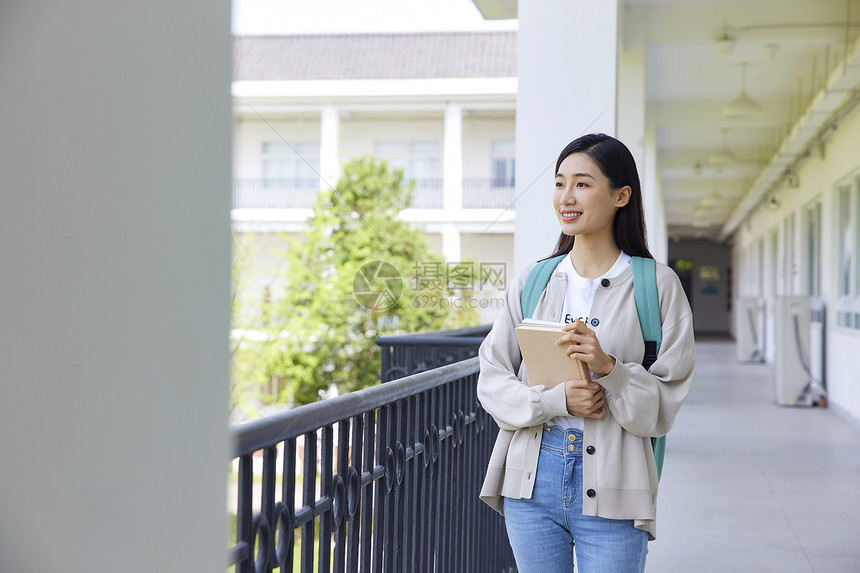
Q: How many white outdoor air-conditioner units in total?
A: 2